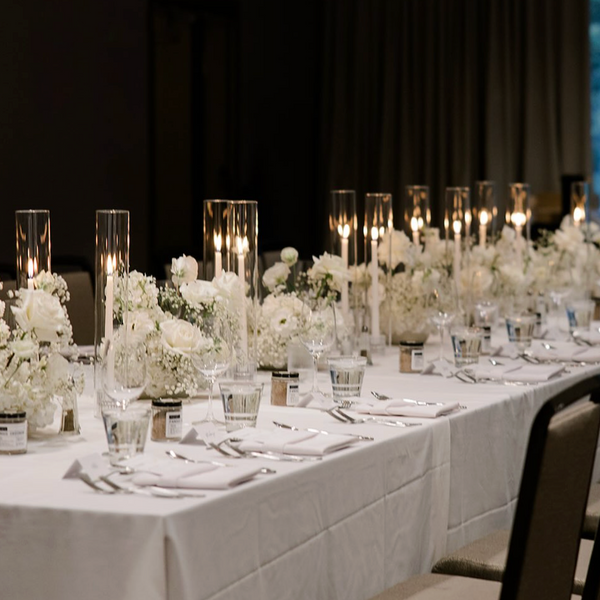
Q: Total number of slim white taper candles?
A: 11